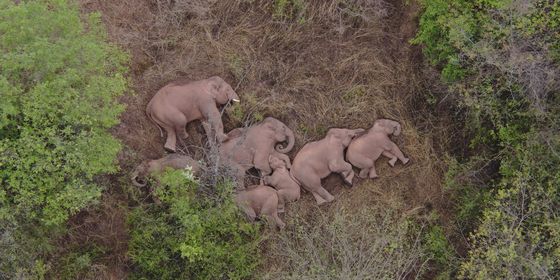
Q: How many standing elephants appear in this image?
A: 0